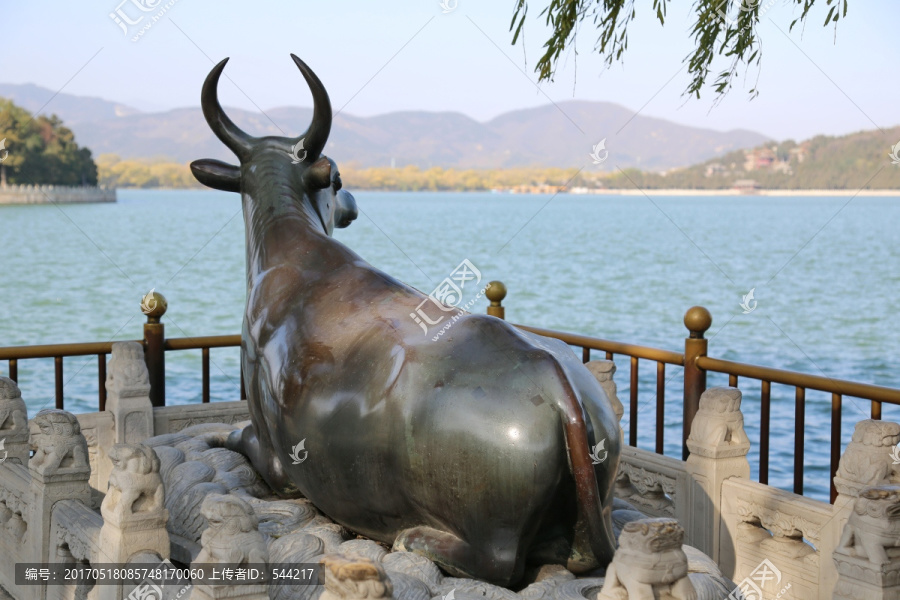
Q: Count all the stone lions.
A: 11